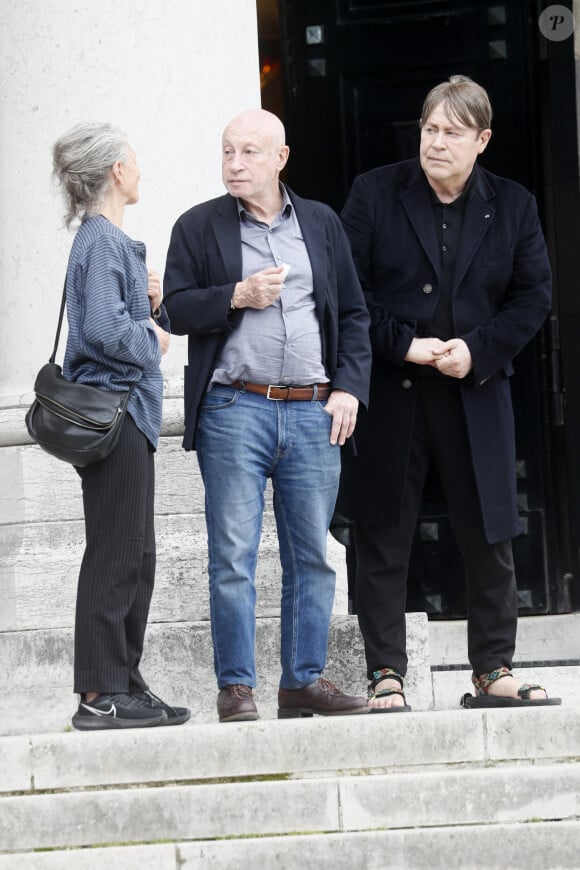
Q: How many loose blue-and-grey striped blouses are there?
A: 1